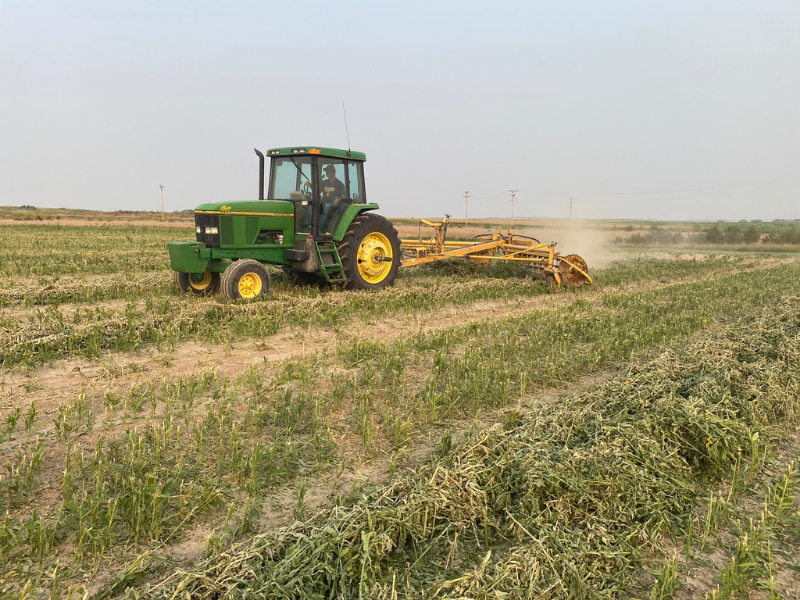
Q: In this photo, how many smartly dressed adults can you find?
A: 0